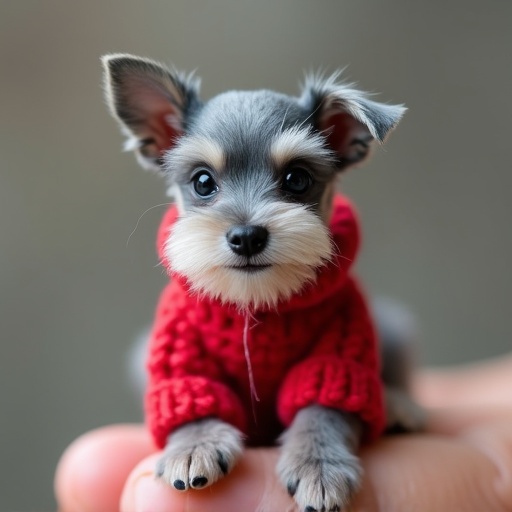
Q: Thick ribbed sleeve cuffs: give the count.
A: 2